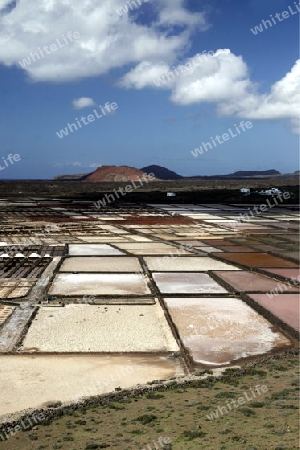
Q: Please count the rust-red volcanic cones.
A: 1